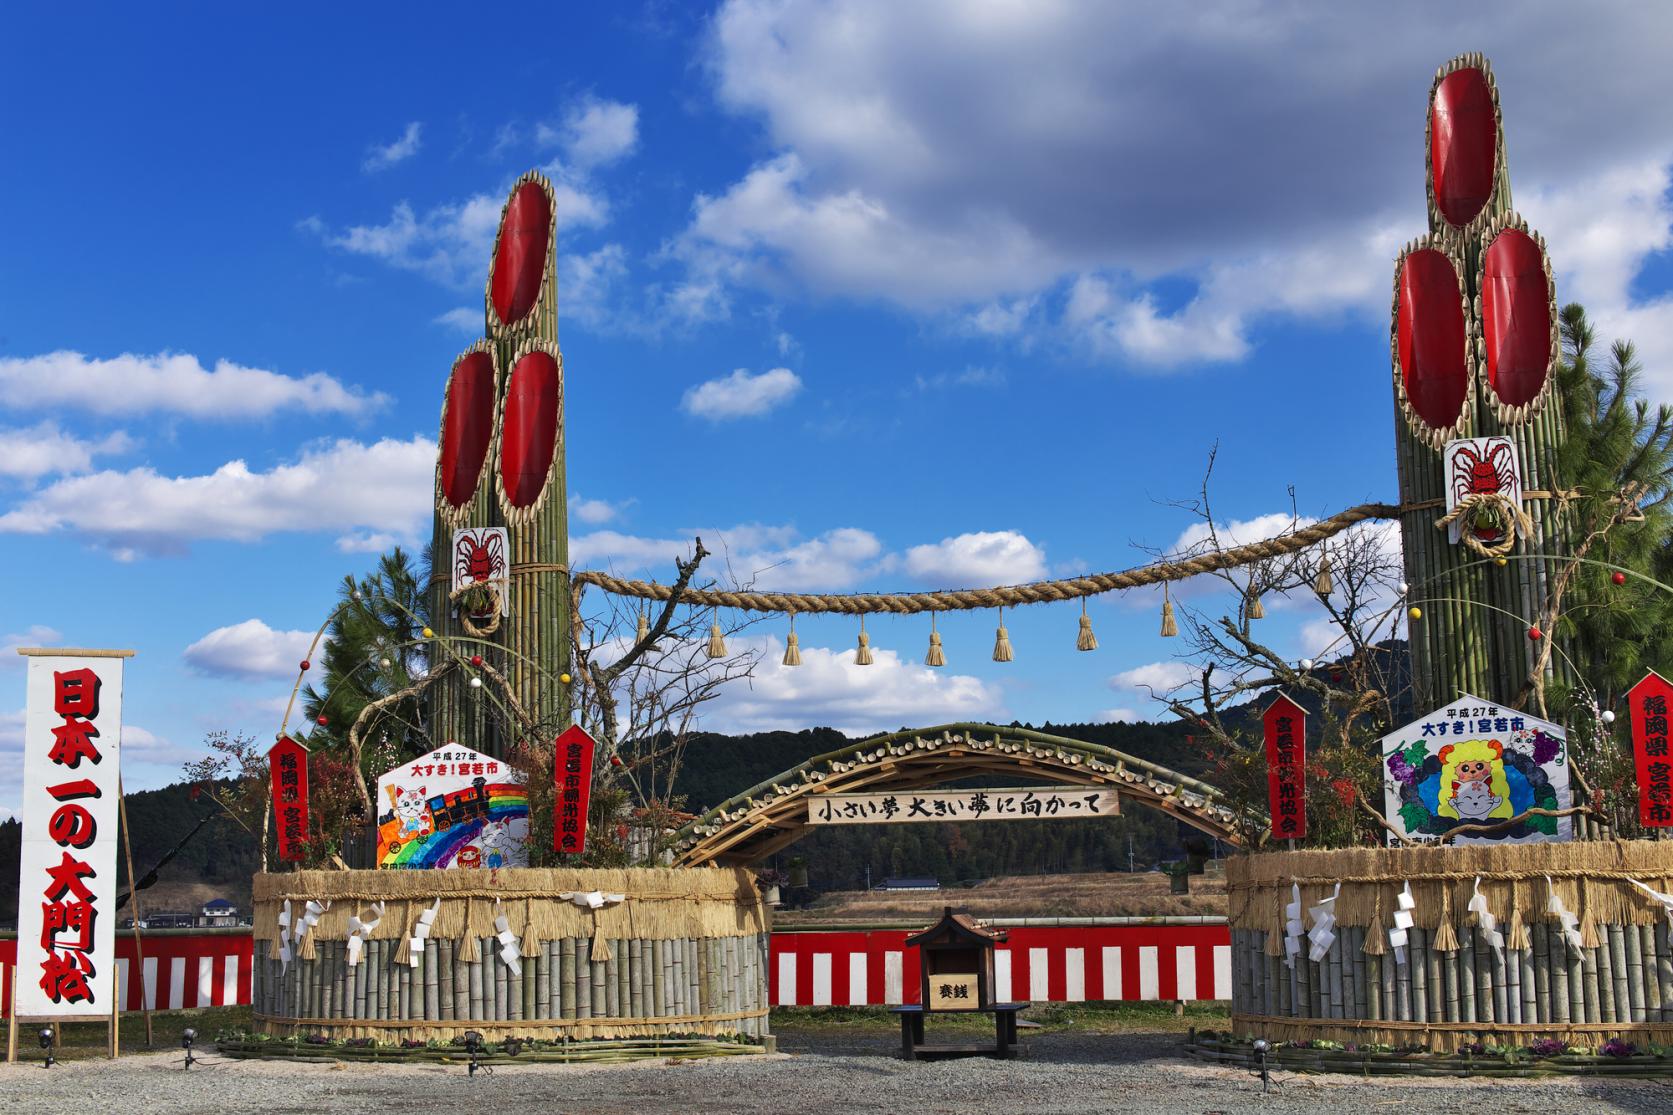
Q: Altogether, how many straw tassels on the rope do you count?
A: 10